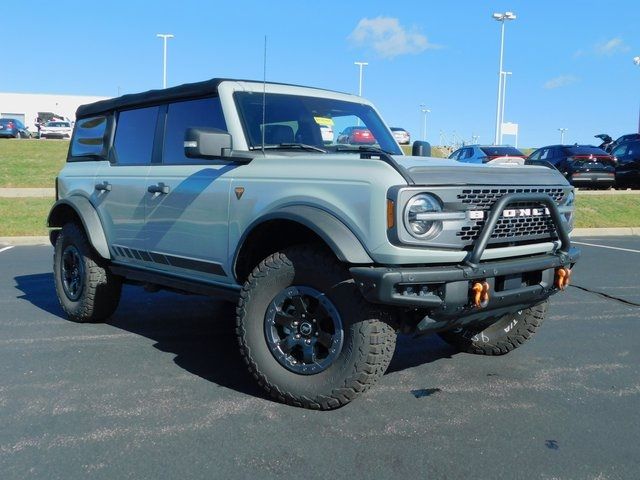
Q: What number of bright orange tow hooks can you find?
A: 2